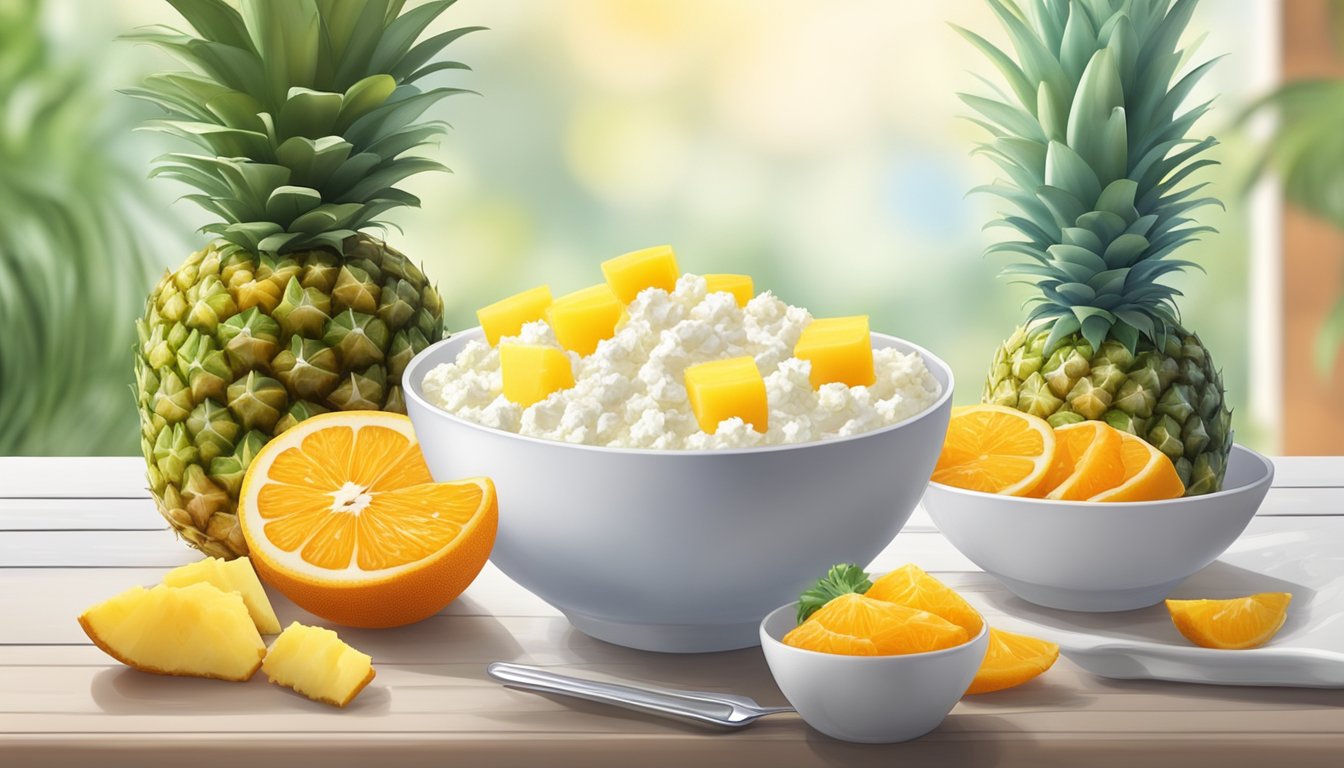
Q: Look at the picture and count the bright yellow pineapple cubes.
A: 7